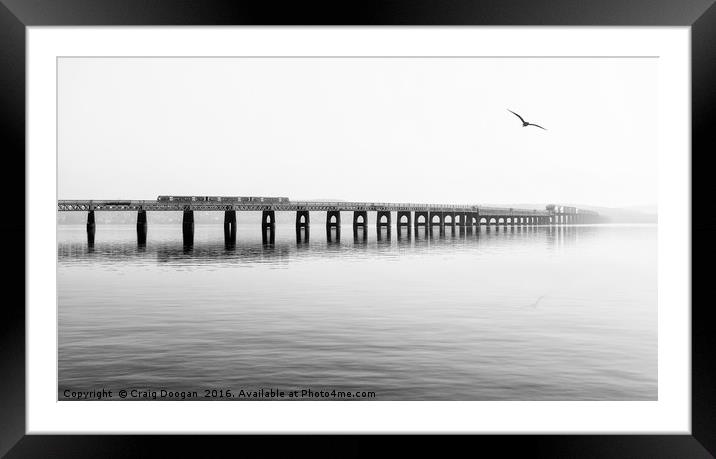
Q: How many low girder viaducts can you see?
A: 1